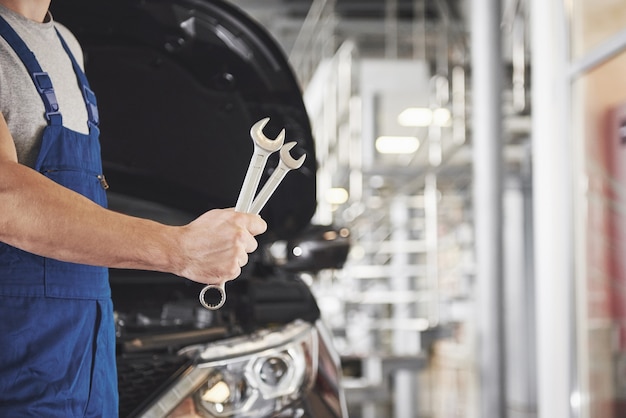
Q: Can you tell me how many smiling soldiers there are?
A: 0